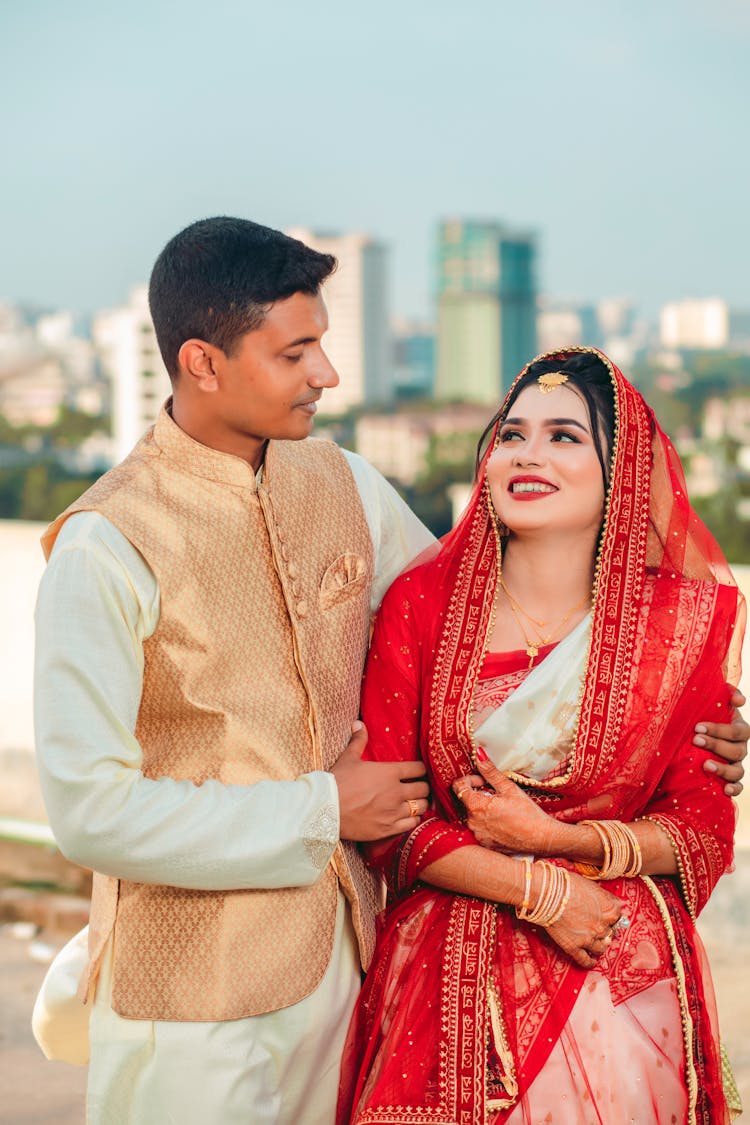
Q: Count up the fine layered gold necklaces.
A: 2